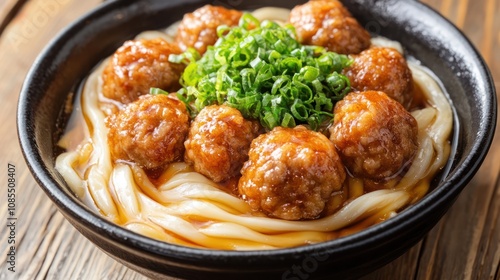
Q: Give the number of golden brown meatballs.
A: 8